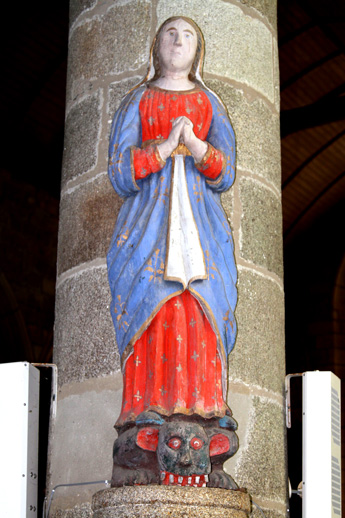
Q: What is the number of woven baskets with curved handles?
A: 0